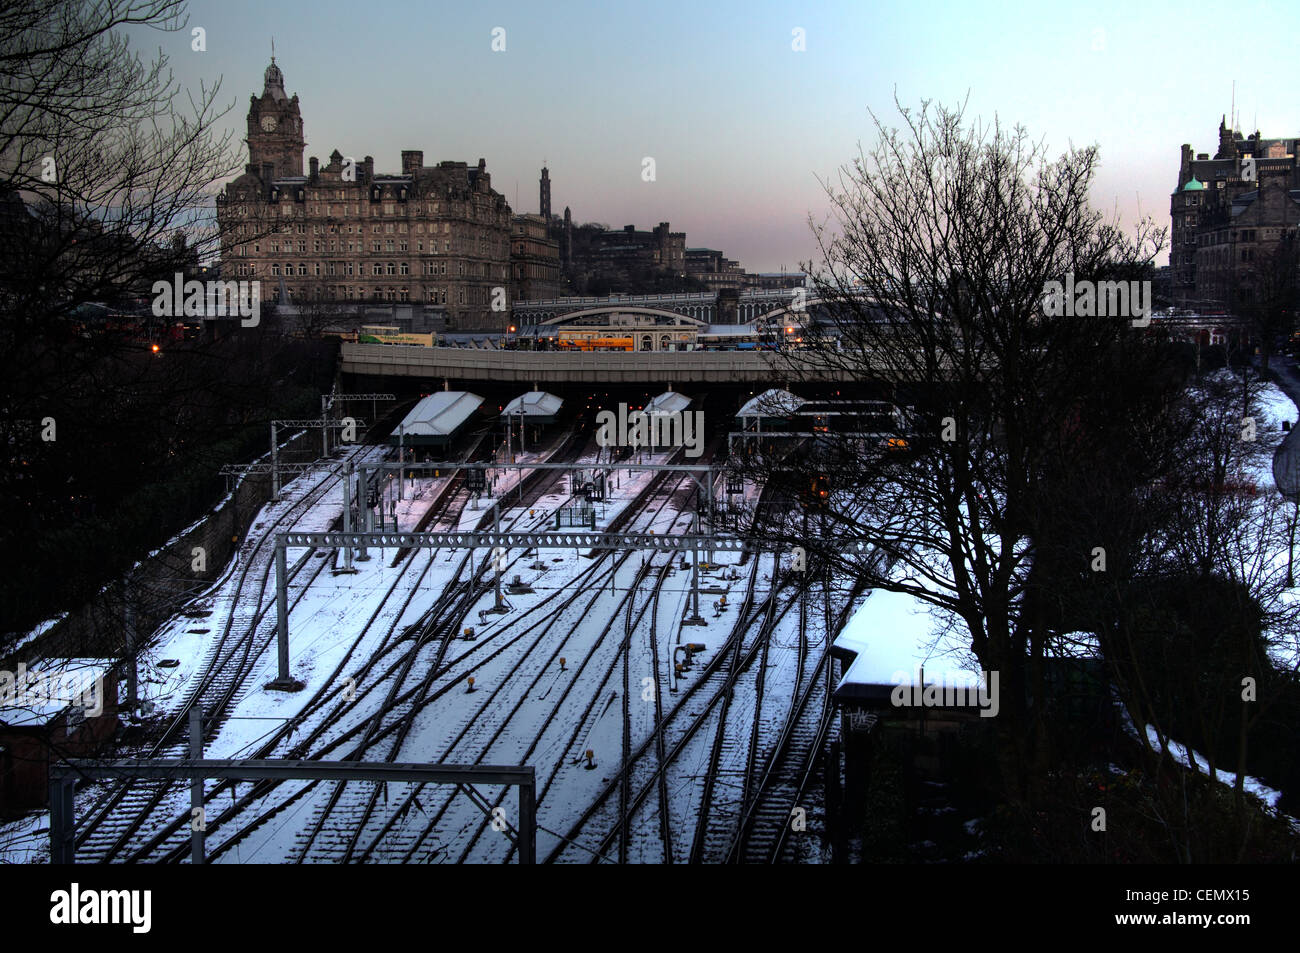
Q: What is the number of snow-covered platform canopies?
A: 4